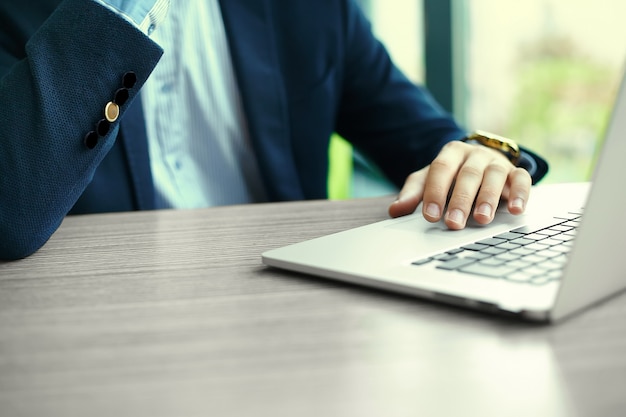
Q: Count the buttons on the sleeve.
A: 5